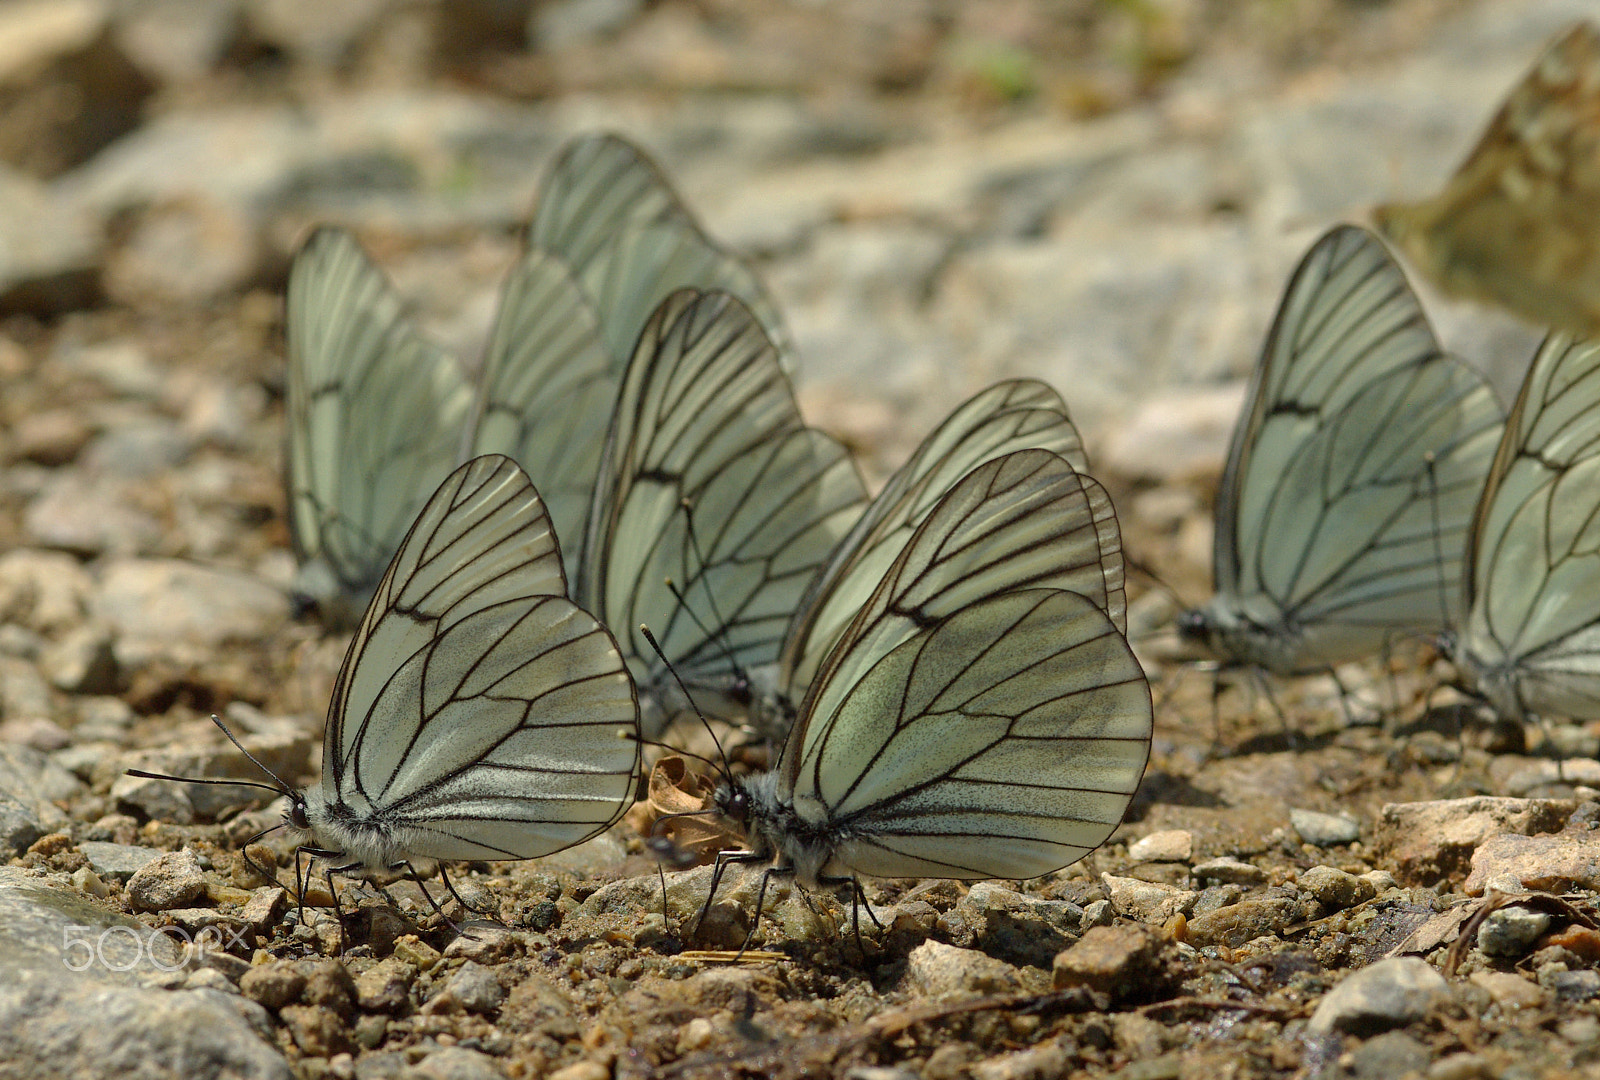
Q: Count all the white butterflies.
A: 9